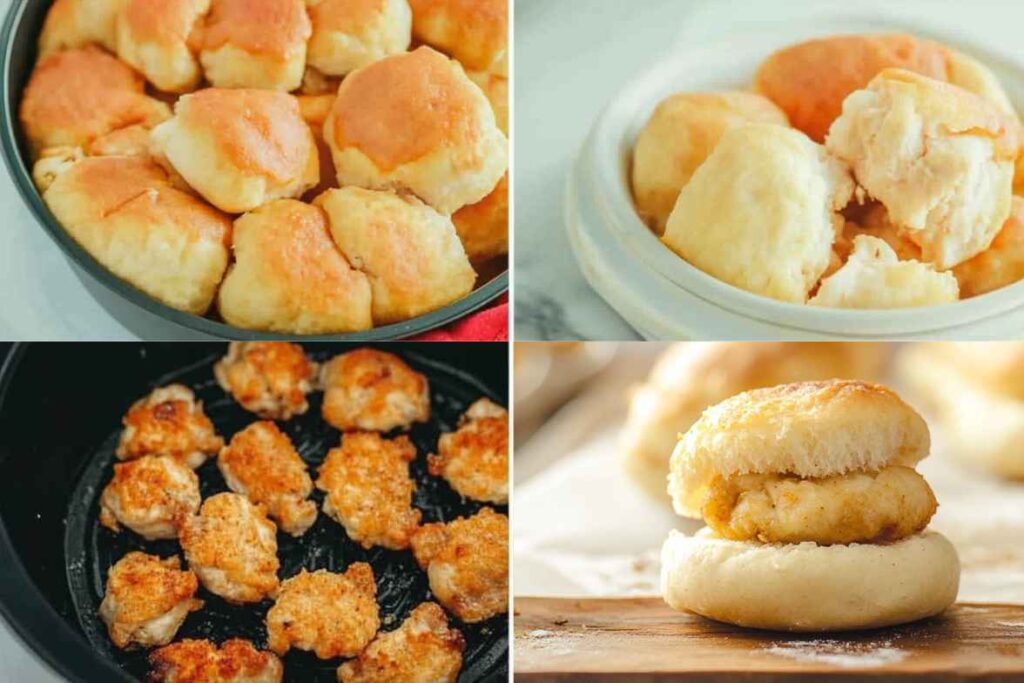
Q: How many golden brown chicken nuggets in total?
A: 13